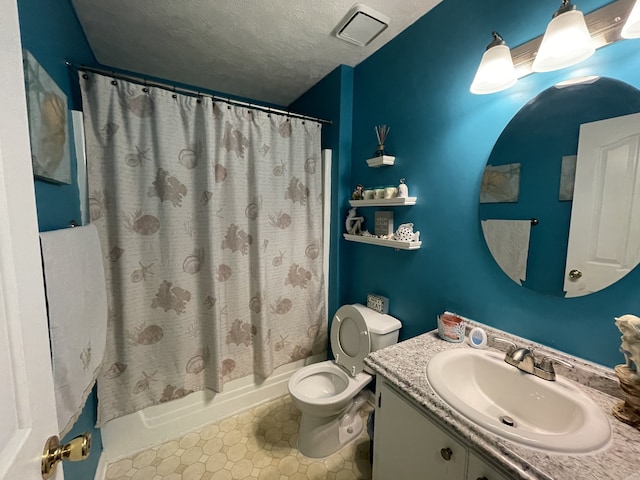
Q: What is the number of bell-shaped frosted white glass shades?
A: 3